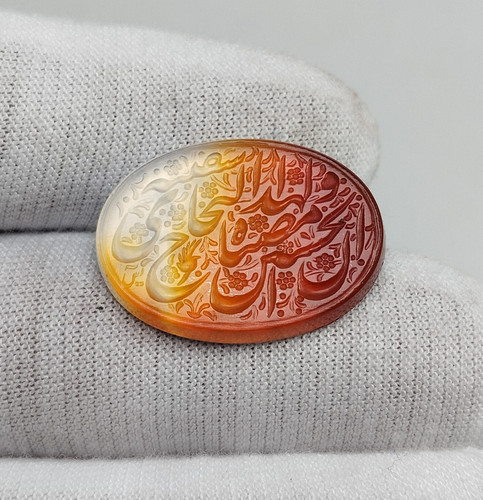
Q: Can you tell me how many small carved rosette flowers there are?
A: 11